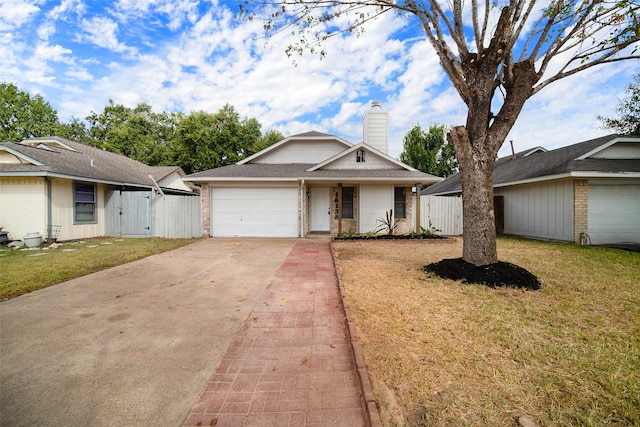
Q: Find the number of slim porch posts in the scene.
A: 2